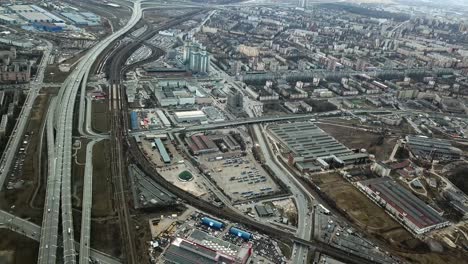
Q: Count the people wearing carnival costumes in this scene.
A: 0